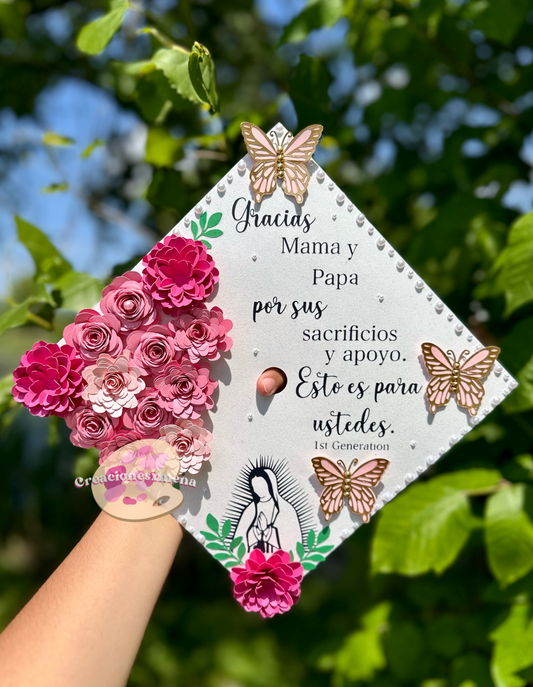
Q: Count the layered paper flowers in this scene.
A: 13